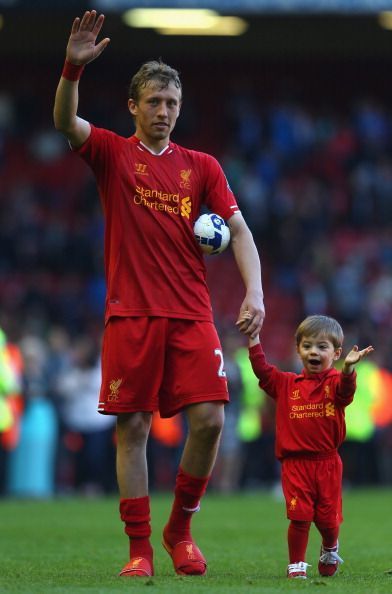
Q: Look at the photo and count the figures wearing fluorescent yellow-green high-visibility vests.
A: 3